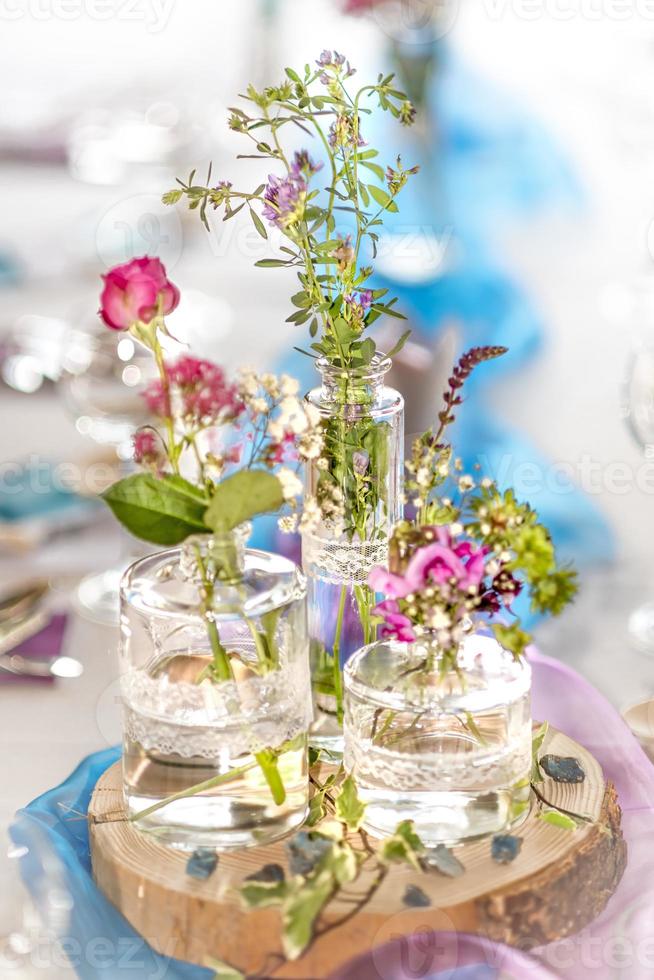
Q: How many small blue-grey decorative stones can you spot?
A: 7